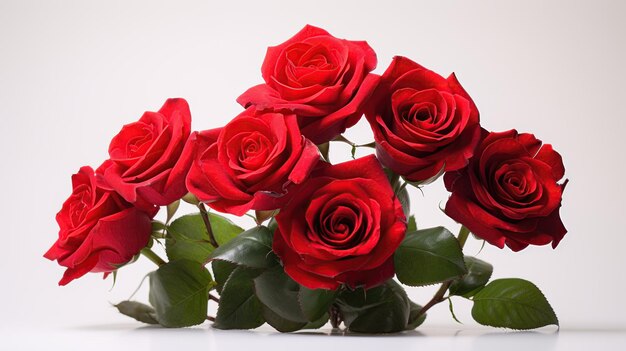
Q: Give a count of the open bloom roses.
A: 7